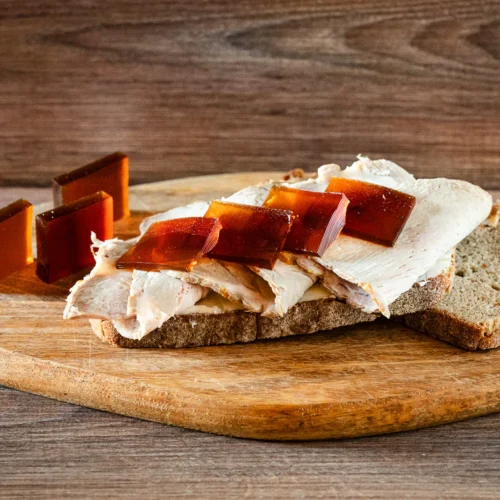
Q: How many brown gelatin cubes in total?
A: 7